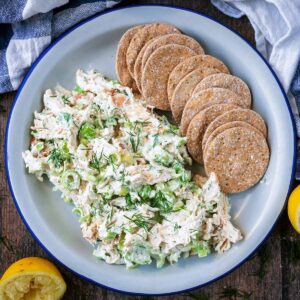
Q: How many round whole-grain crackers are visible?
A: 13